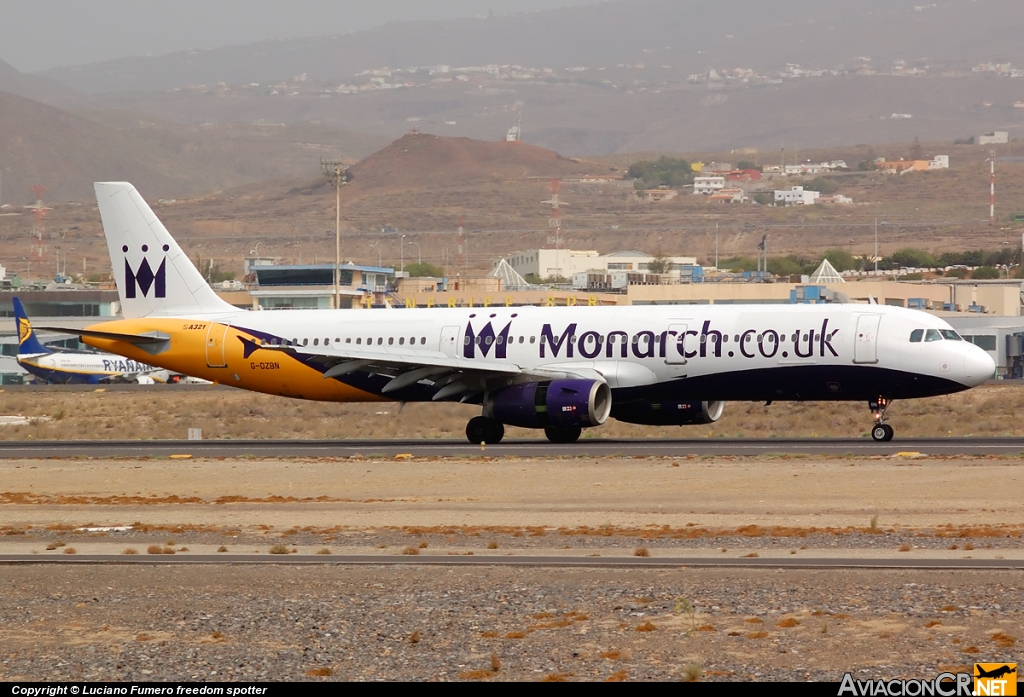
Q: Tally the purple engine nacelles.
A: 2